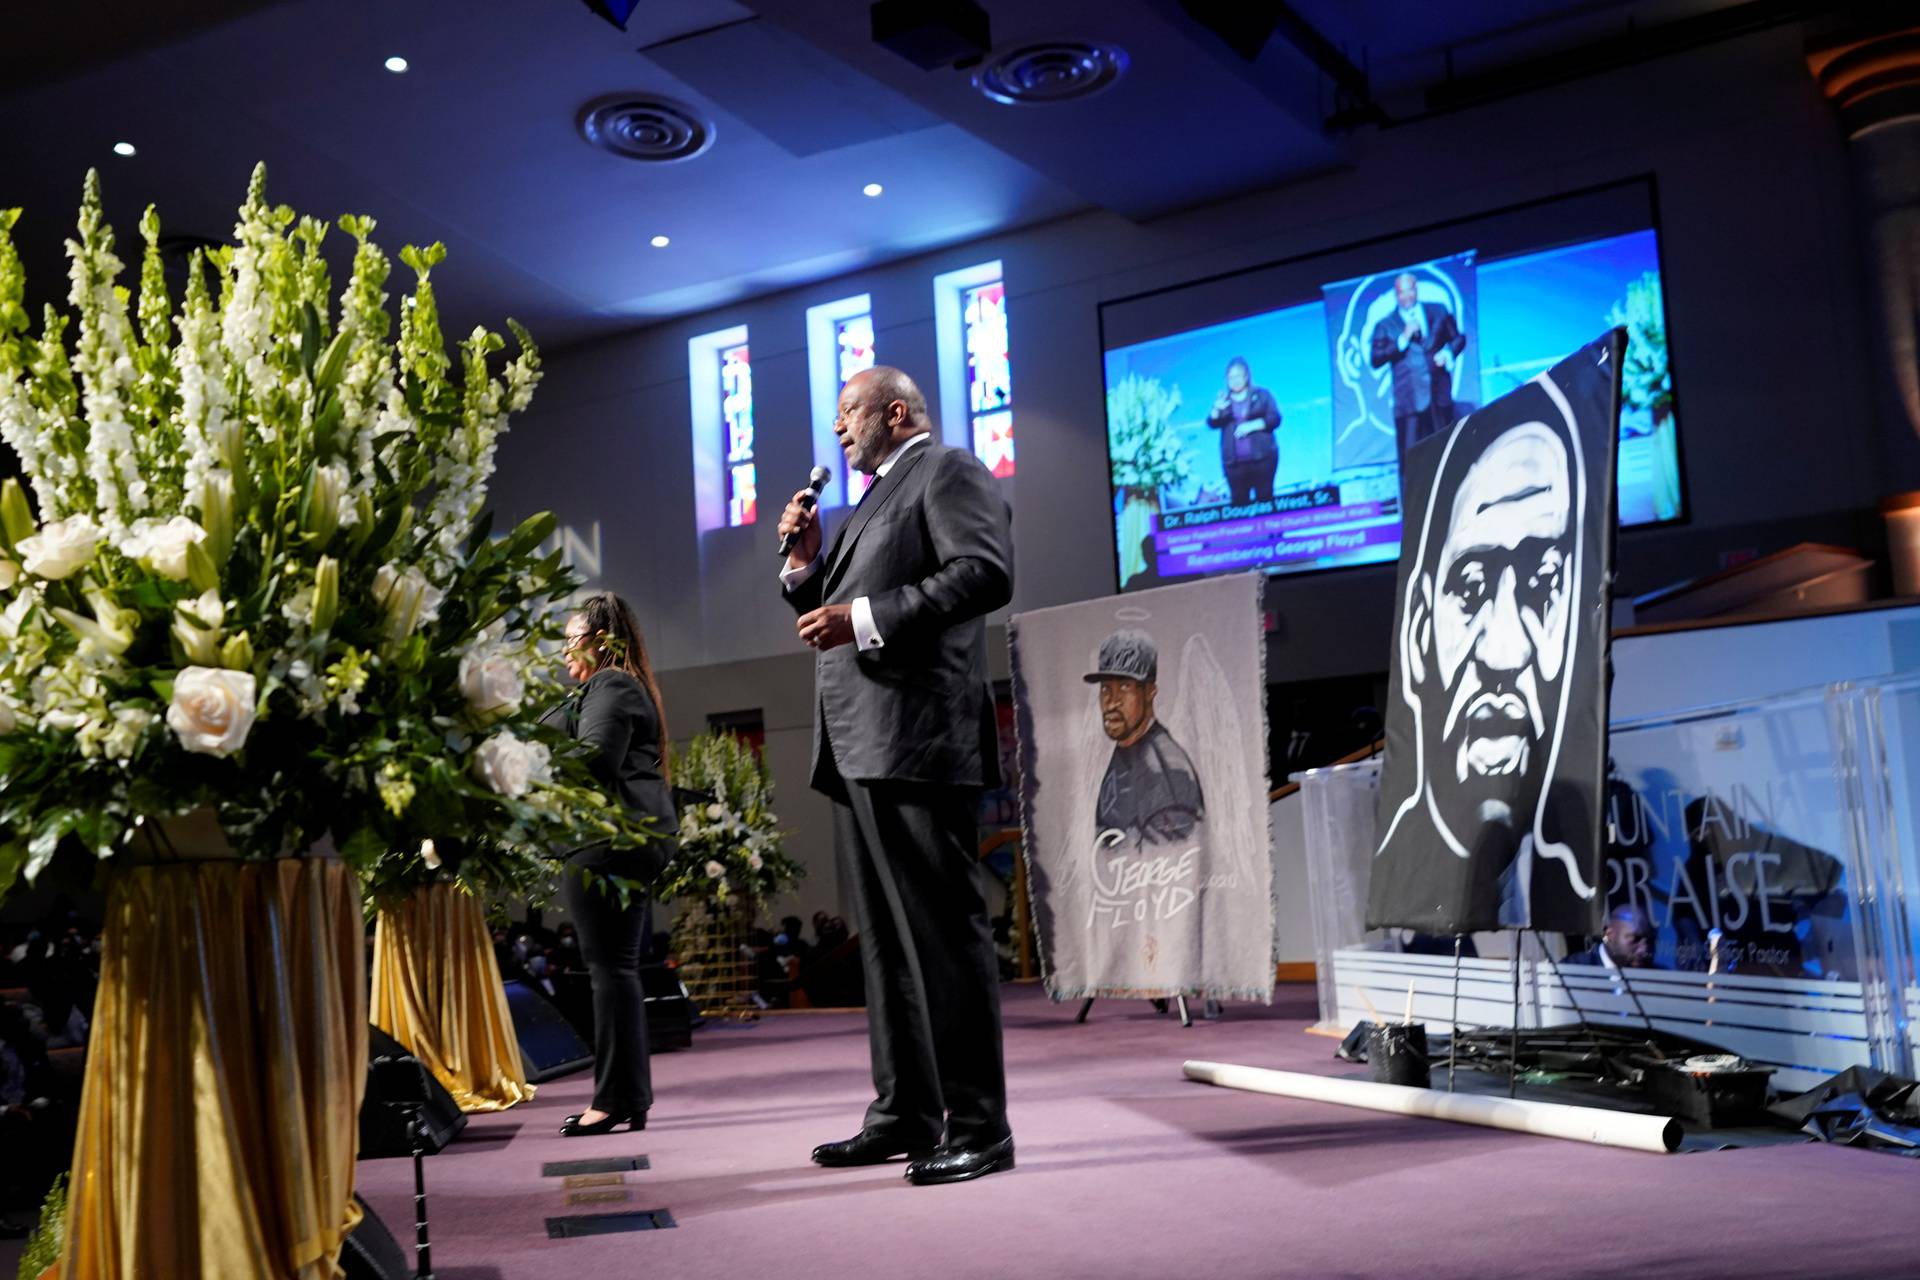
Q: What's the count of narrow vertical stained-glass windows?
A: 3